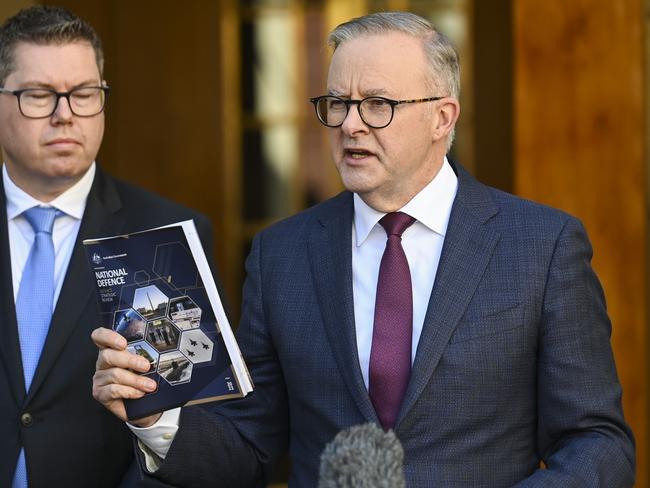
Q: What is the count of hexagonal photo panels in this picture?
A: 7